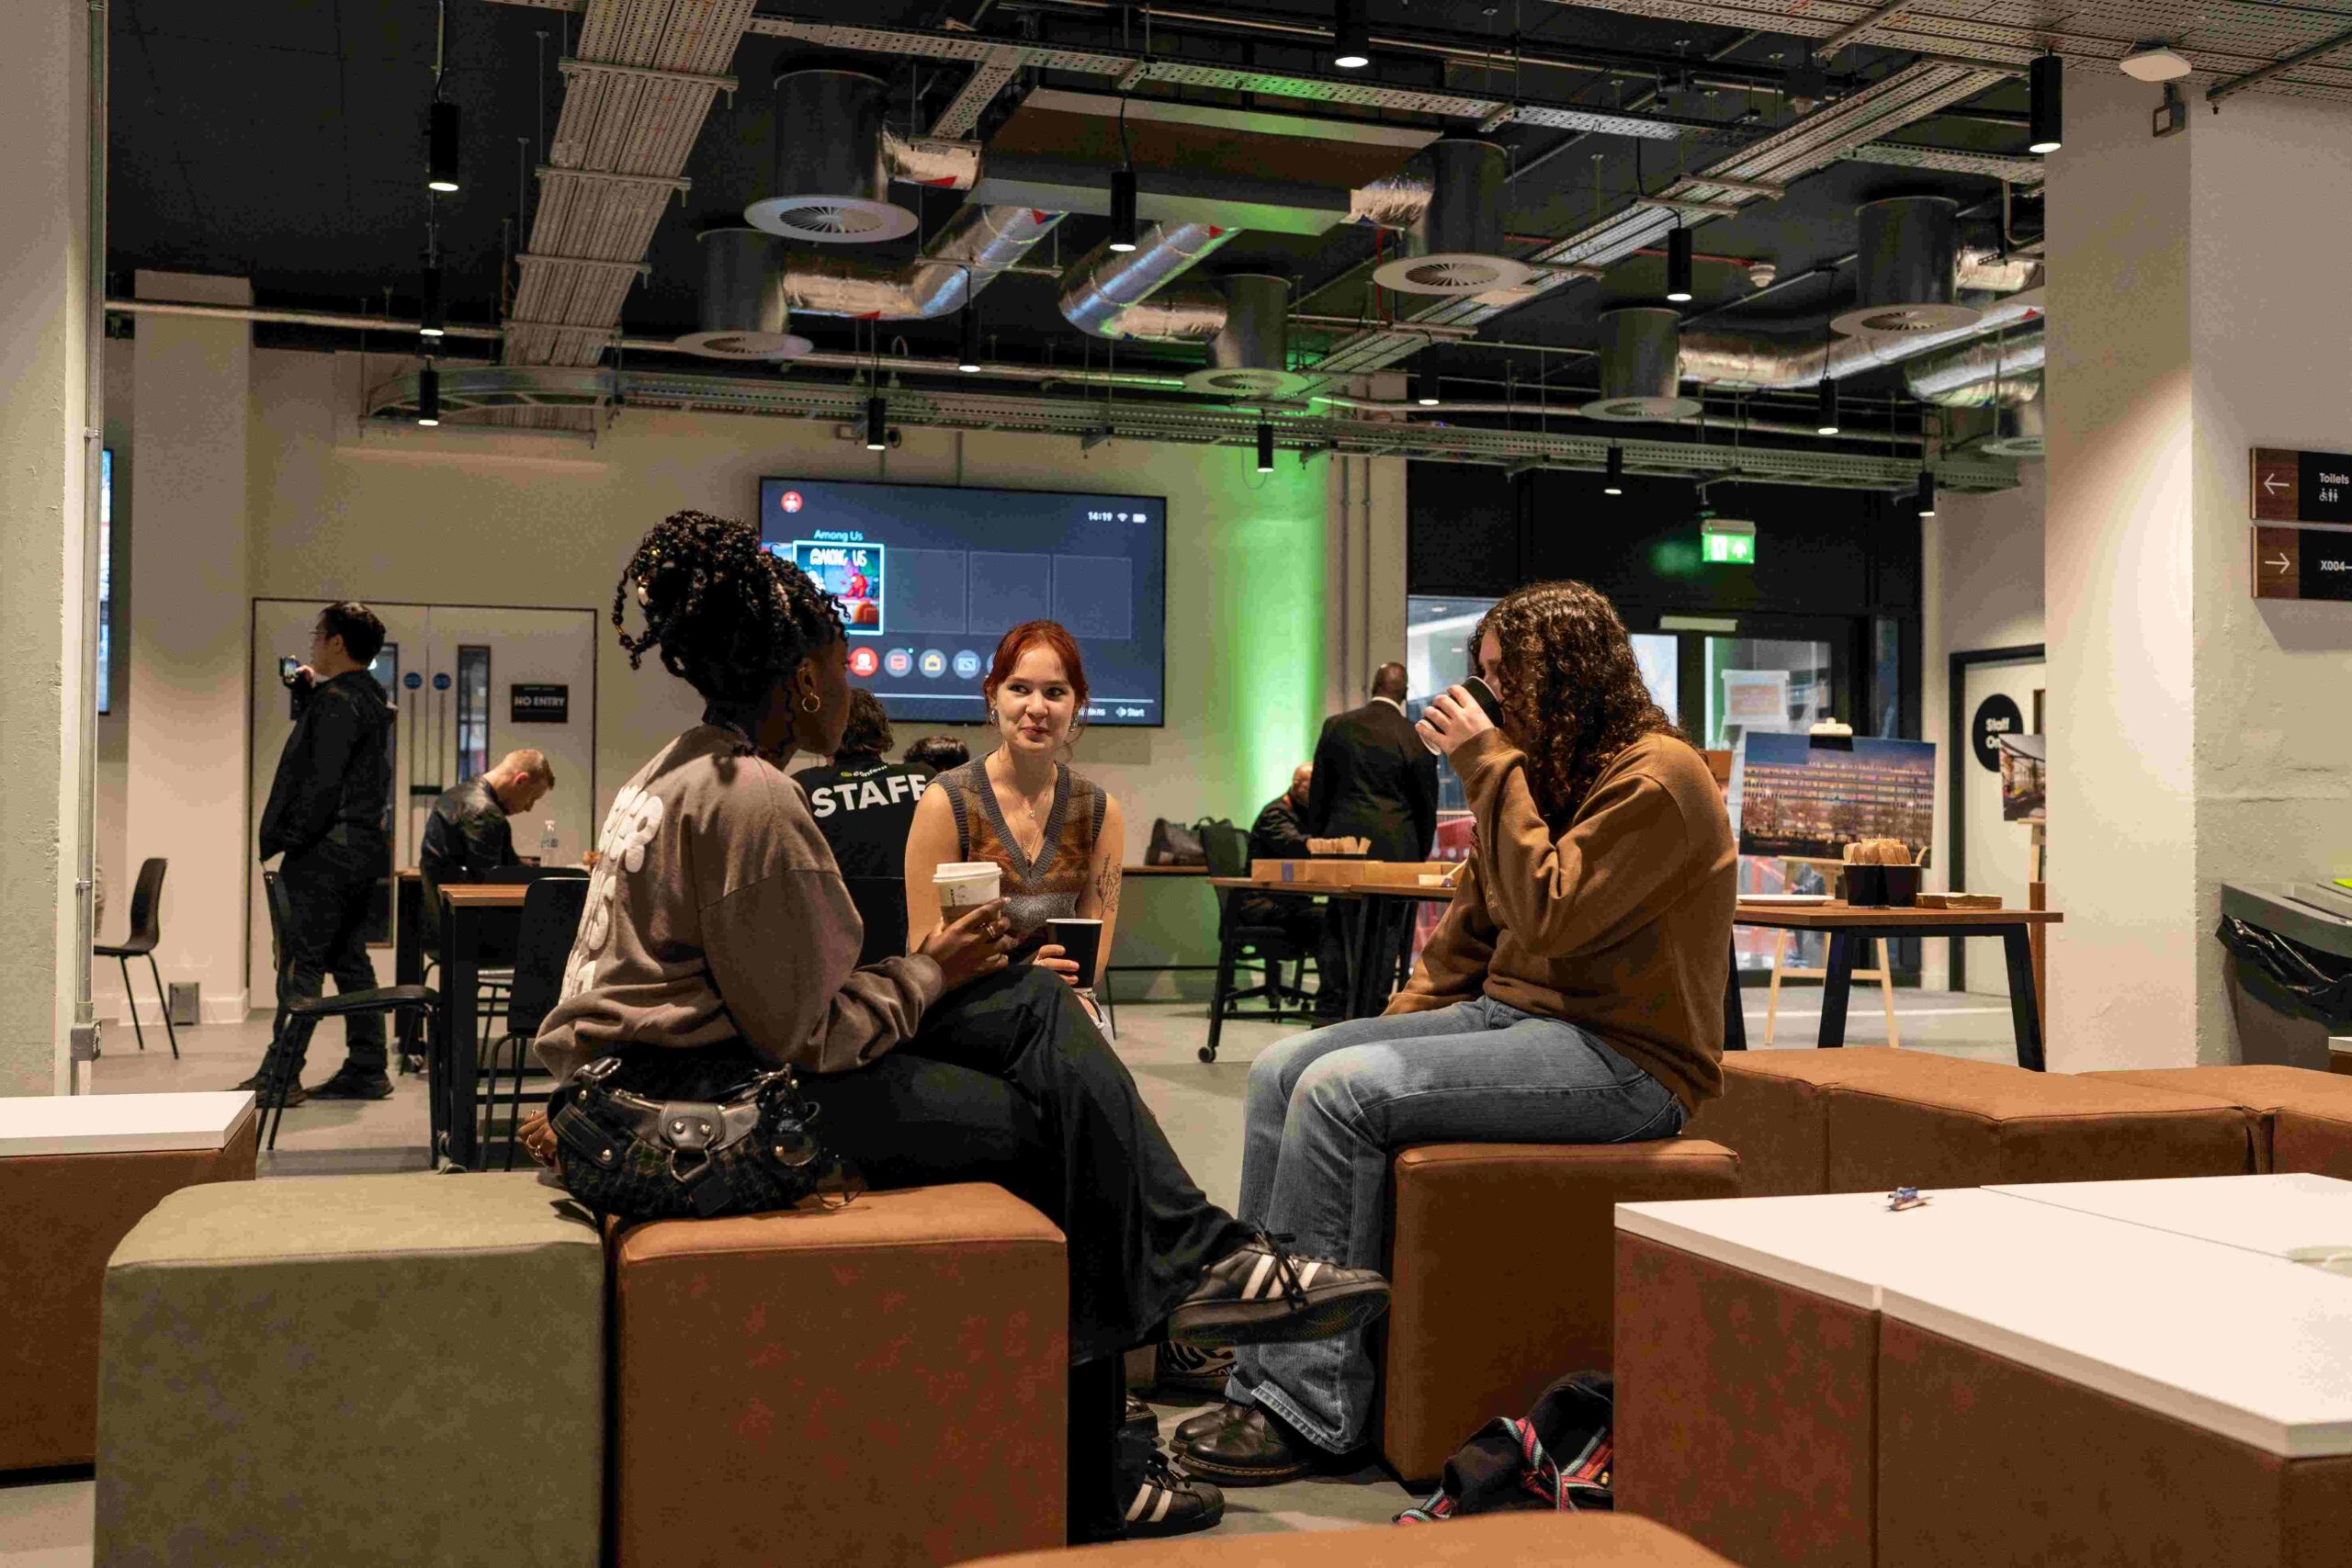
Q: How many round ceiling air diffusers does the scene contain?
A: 7